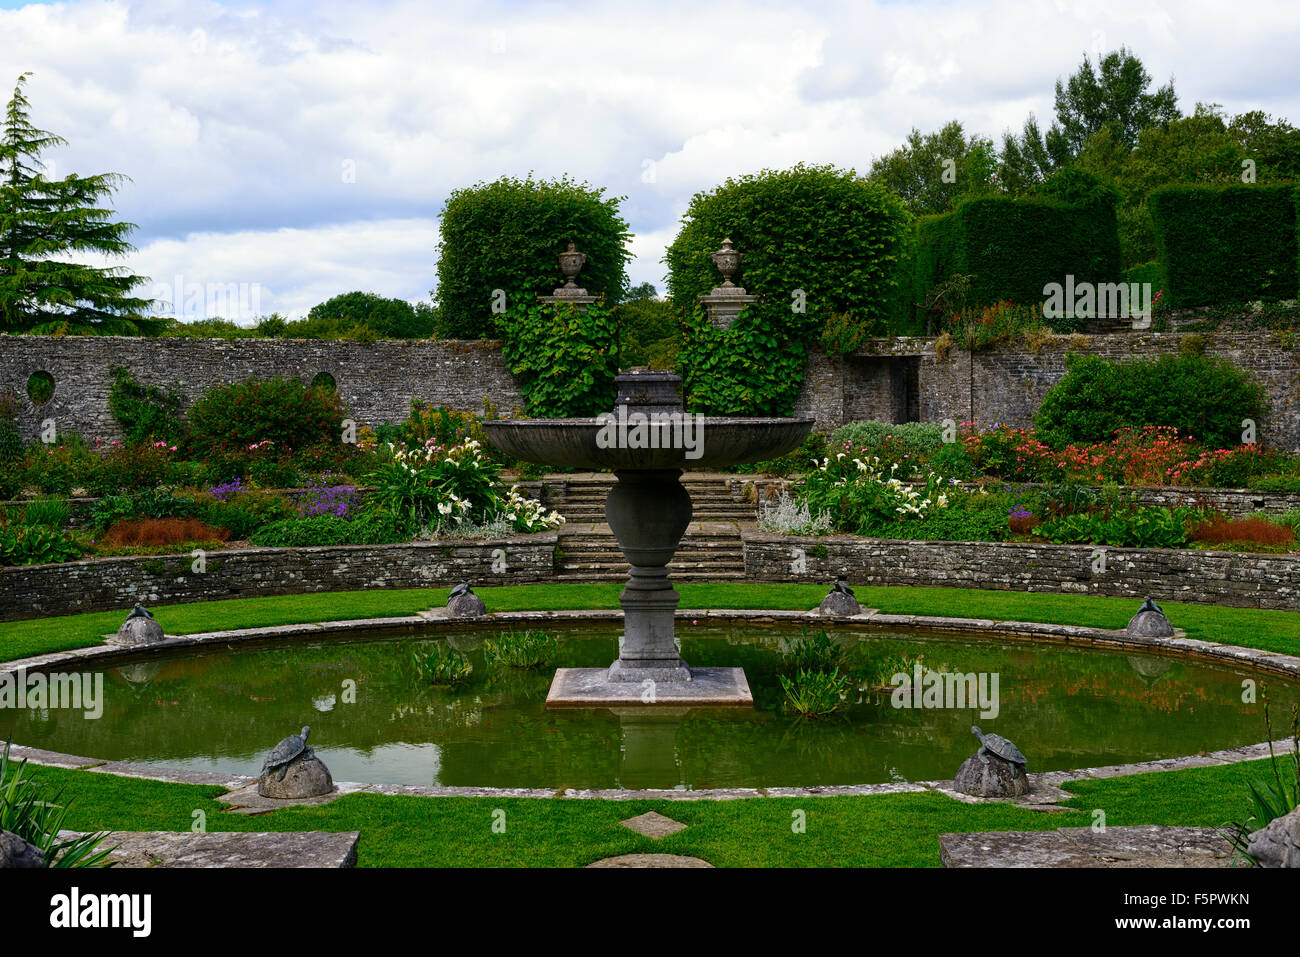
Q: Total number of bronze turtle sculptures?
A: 6